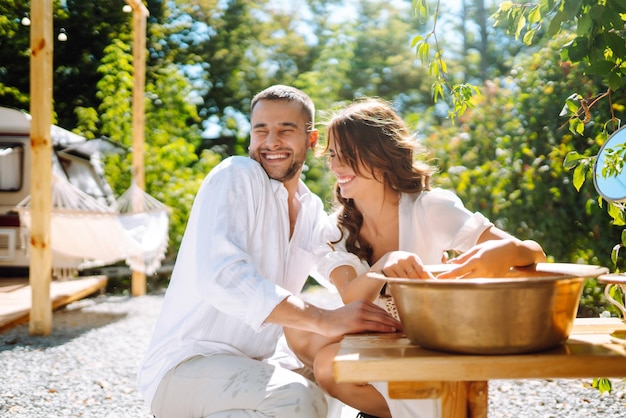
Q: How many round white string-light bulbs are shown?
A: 3